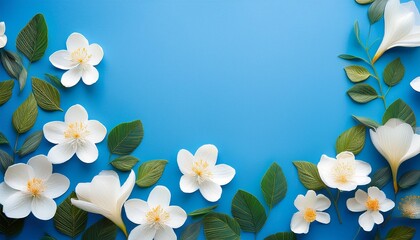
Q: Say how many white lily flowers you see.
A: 3